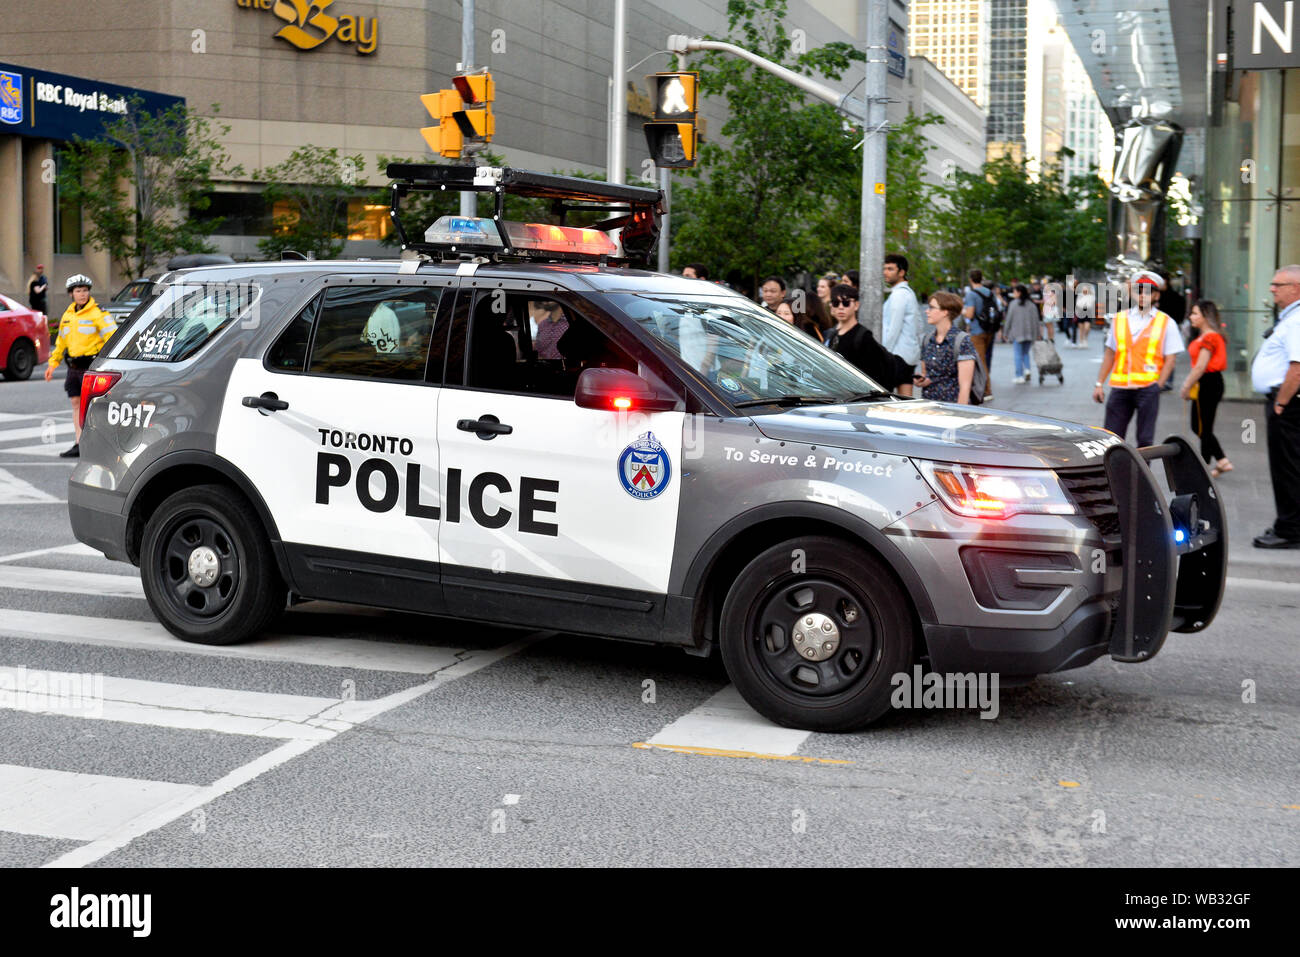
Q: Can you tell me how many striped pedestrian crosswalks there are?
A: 2